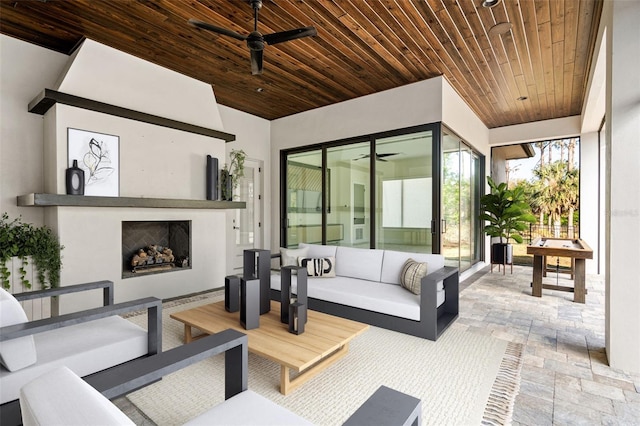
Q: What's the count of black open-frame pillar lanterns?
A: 5